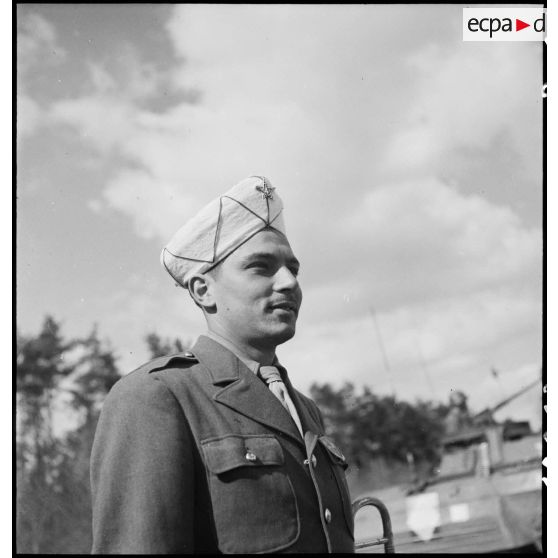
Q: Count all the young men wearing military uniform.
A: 1